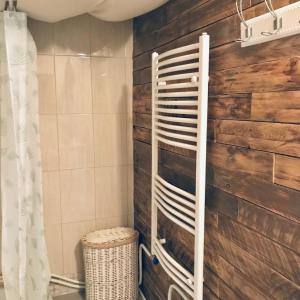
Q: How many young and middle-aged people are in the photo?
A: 0